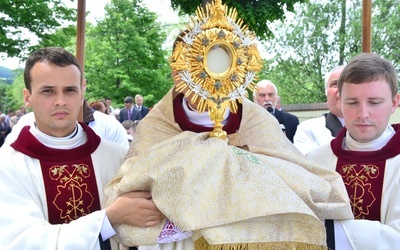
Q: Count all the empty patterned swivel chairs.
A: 0